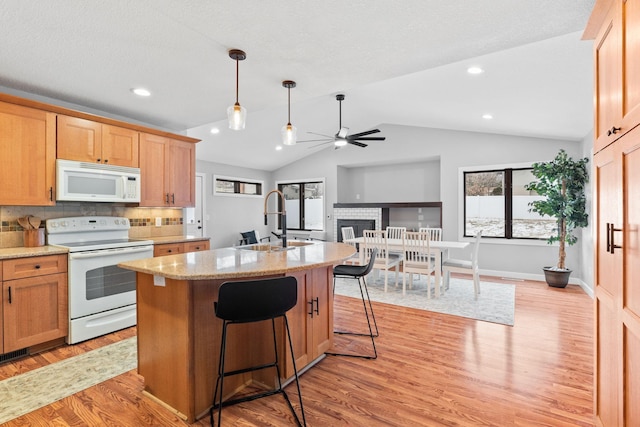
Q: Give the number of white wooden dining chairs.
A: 6